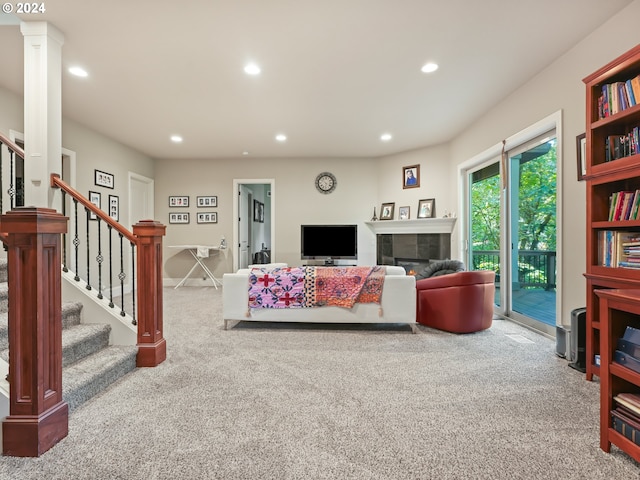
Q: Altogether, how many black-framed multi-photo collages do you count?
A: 7